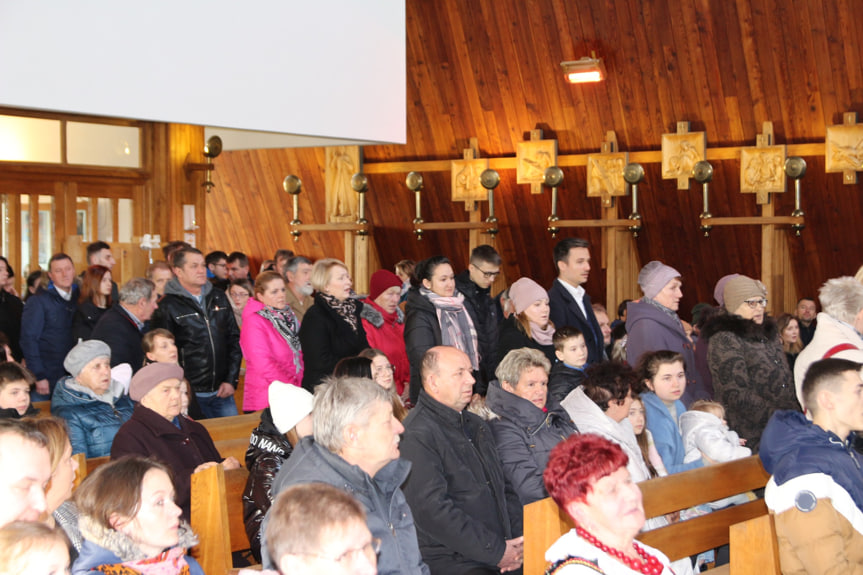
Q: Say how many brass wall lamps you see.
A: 9